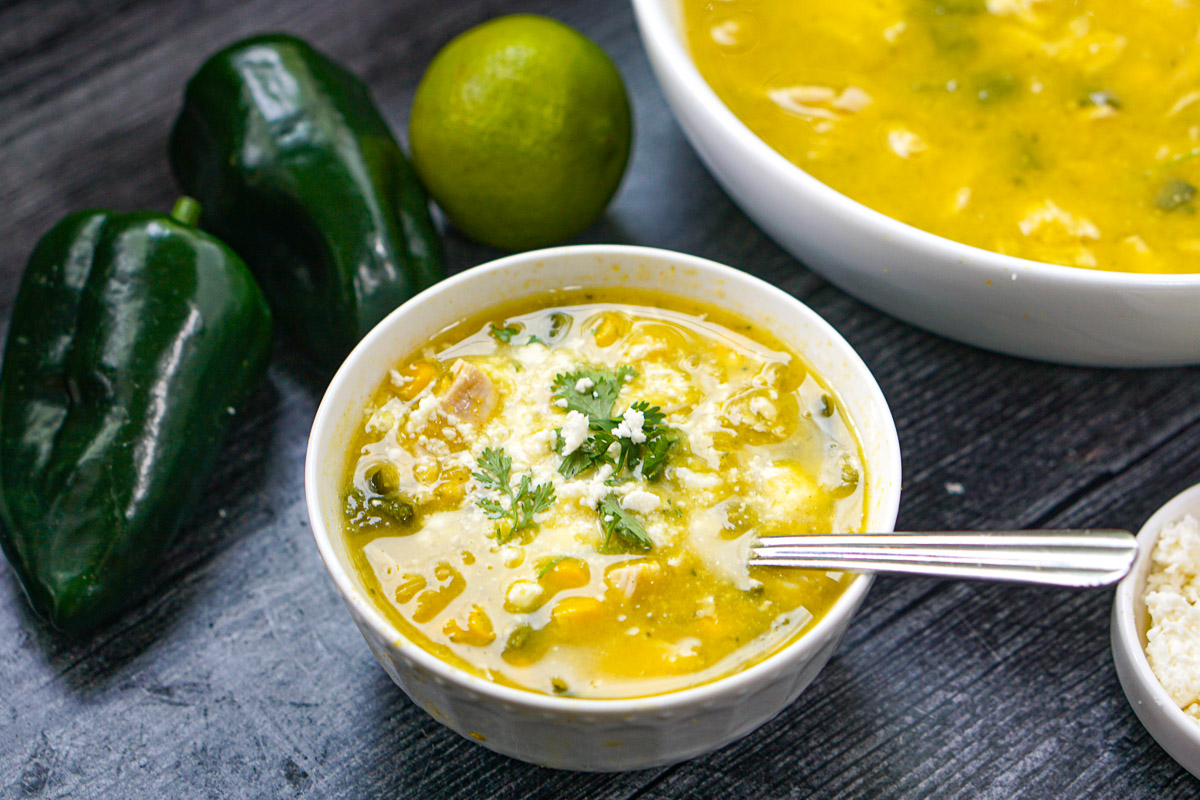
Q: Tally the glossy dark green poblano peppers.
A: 2